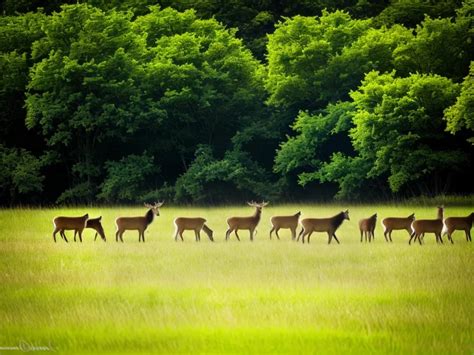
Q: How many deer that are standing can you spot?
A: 11